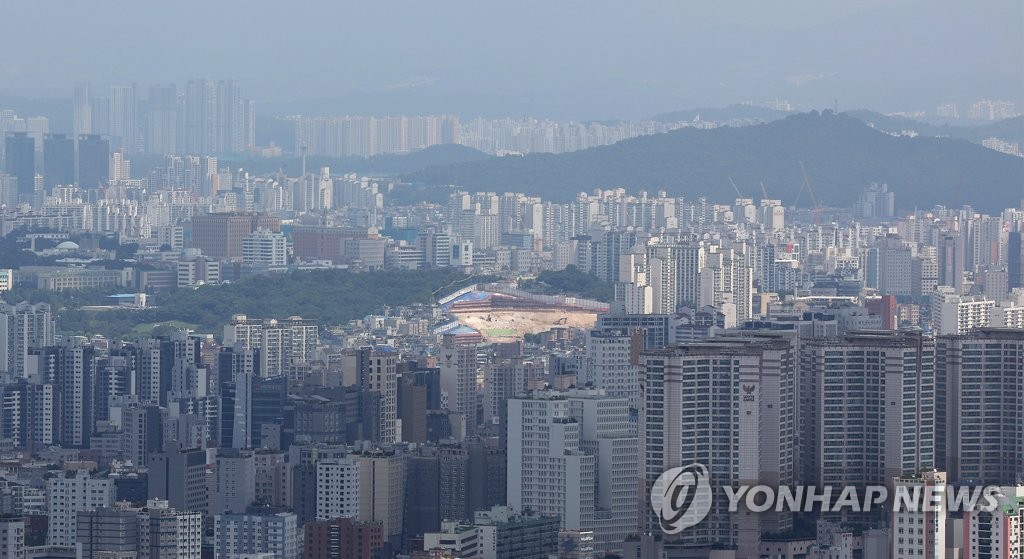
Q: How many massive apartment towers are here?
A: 3